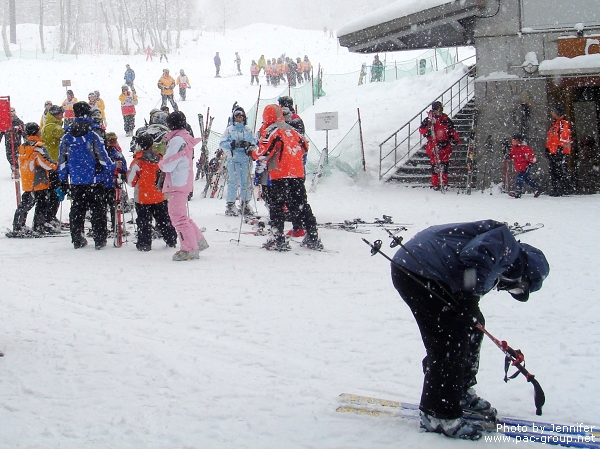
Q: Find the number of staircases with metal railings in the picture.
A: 1